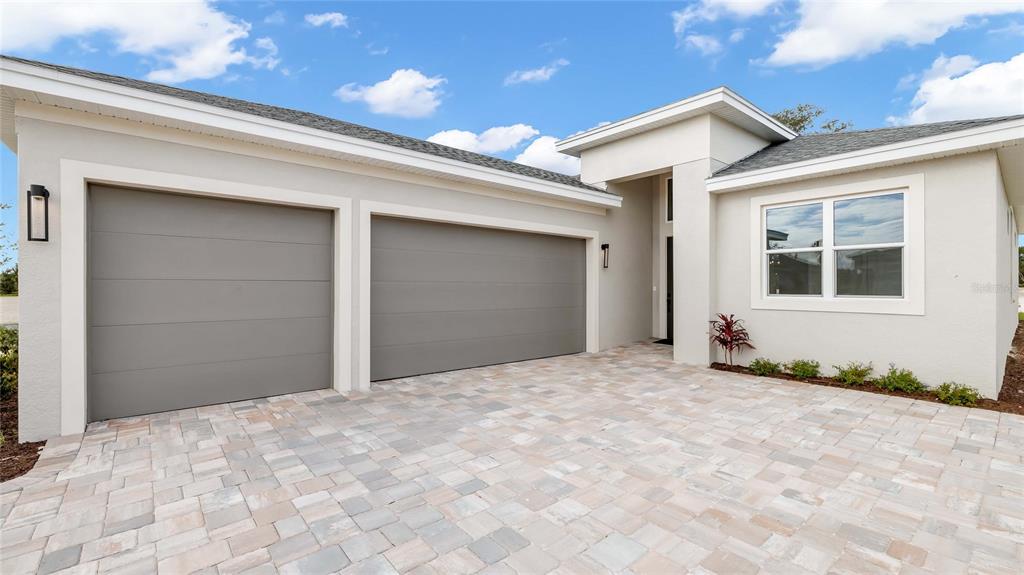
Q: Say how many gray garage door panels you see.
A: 10